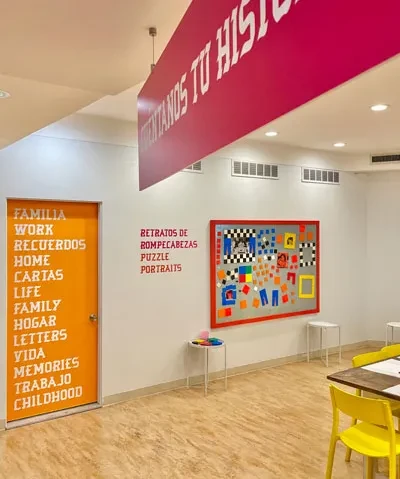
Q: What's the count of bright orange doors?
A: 1